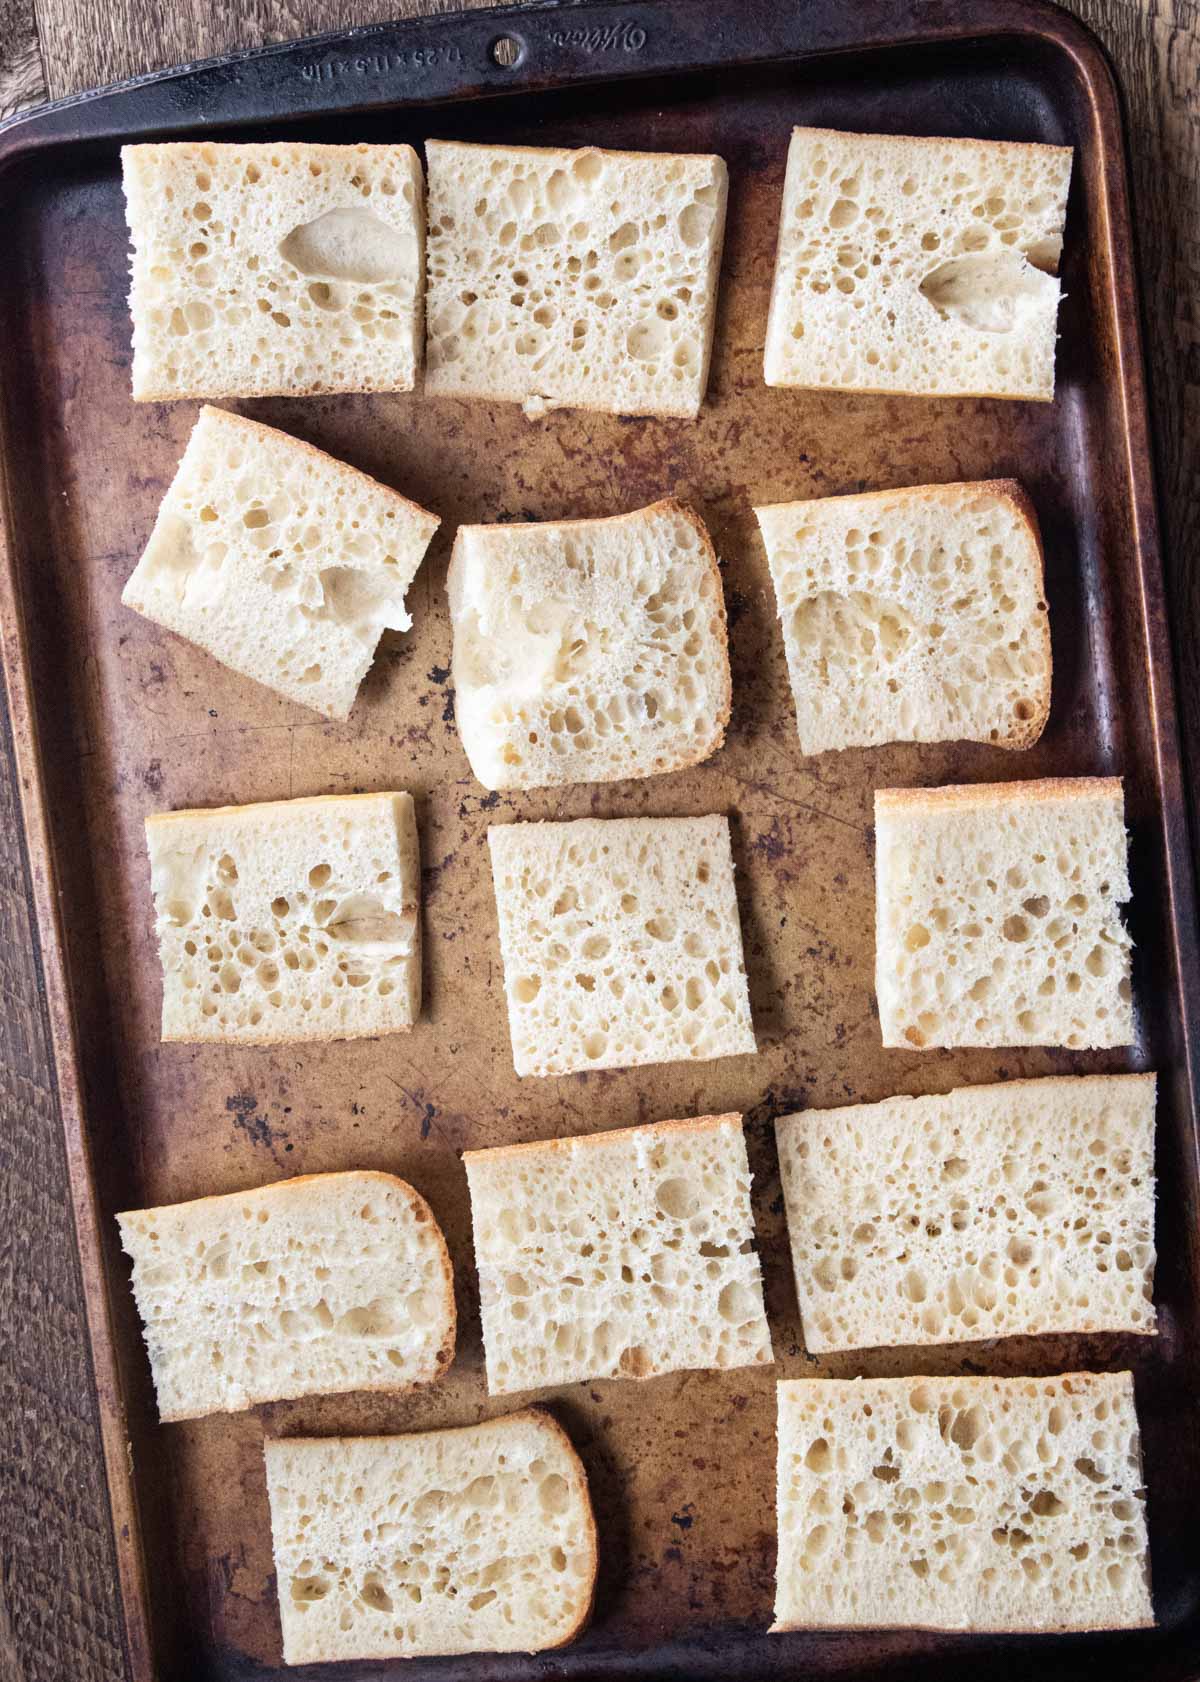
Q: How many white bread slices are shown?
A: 14